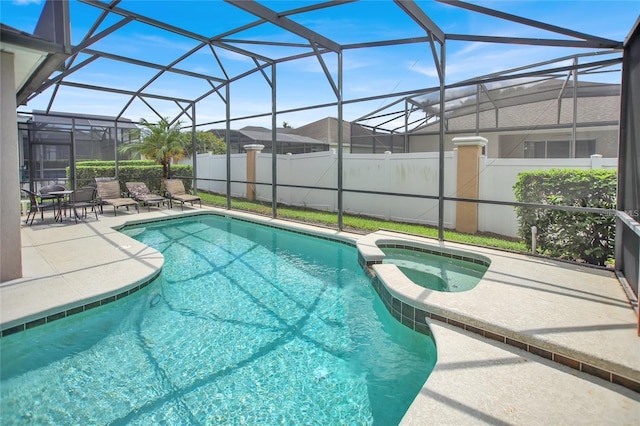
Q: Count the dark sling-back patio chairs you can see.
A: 4